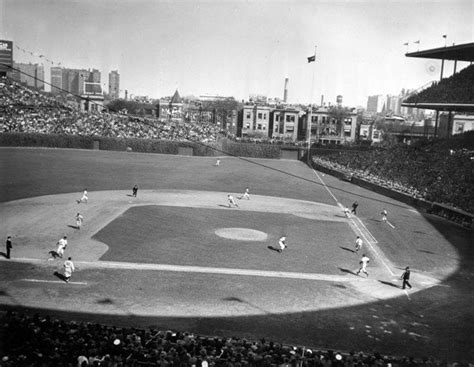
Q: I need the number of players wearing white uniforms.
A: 12